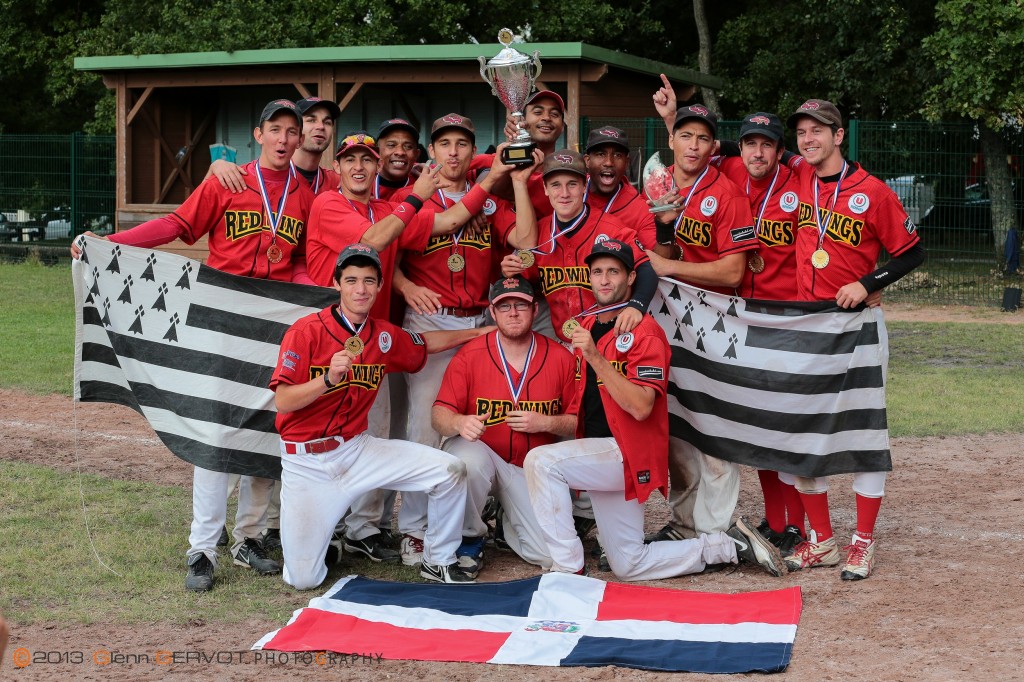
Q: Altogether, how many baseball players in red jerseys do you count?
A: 14